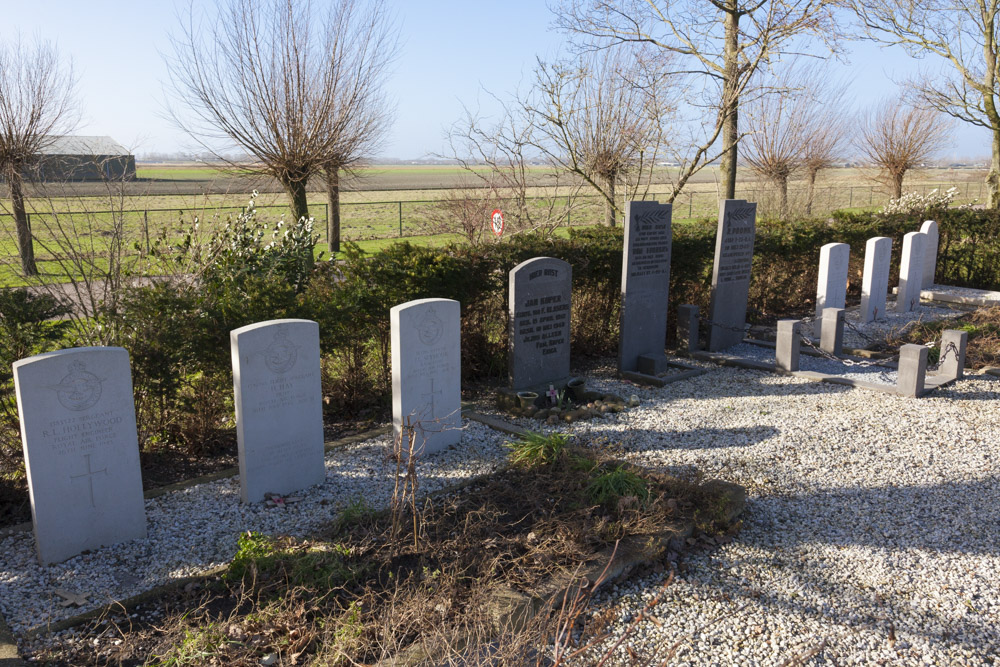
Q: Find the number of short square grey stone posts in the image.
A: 5